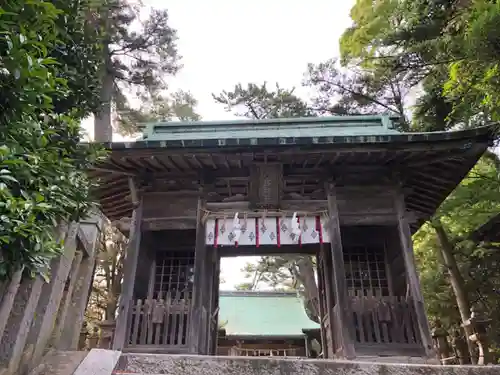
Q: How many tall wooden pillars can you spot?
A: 4